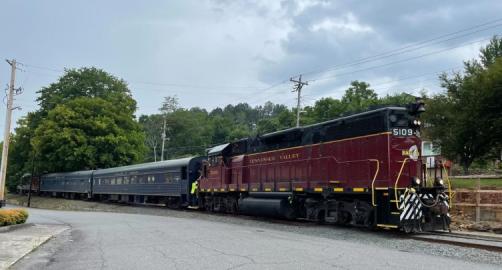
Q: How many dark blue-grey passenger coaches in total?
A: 2